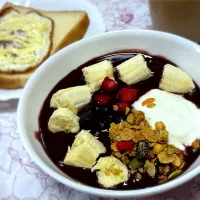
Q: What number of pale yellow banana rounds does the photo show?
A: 7